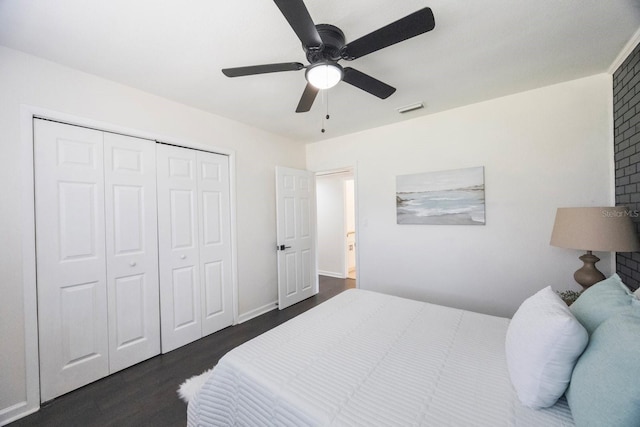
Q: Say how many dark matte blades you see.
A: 5